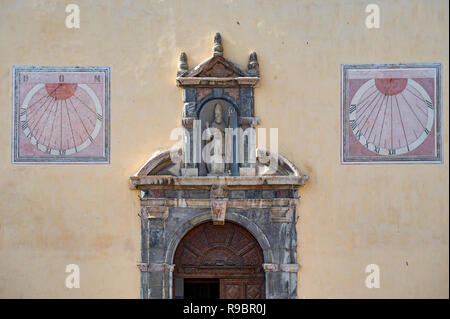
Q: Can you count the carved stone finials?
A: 3